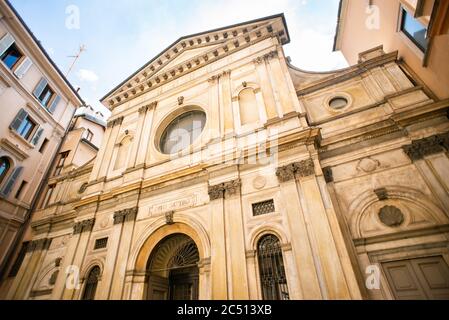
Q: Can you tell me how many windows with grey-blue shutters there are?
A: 4